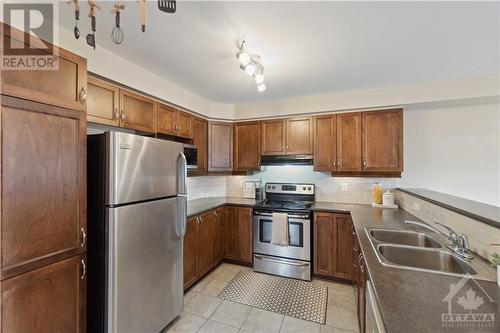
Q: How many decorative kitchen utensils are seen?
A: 5